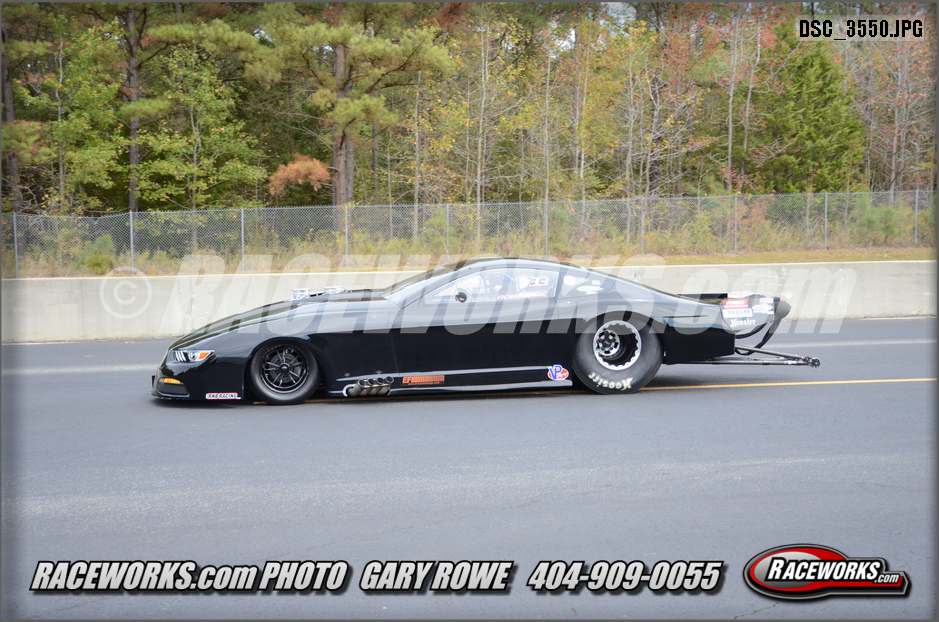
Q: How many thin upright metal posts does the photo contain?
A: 10